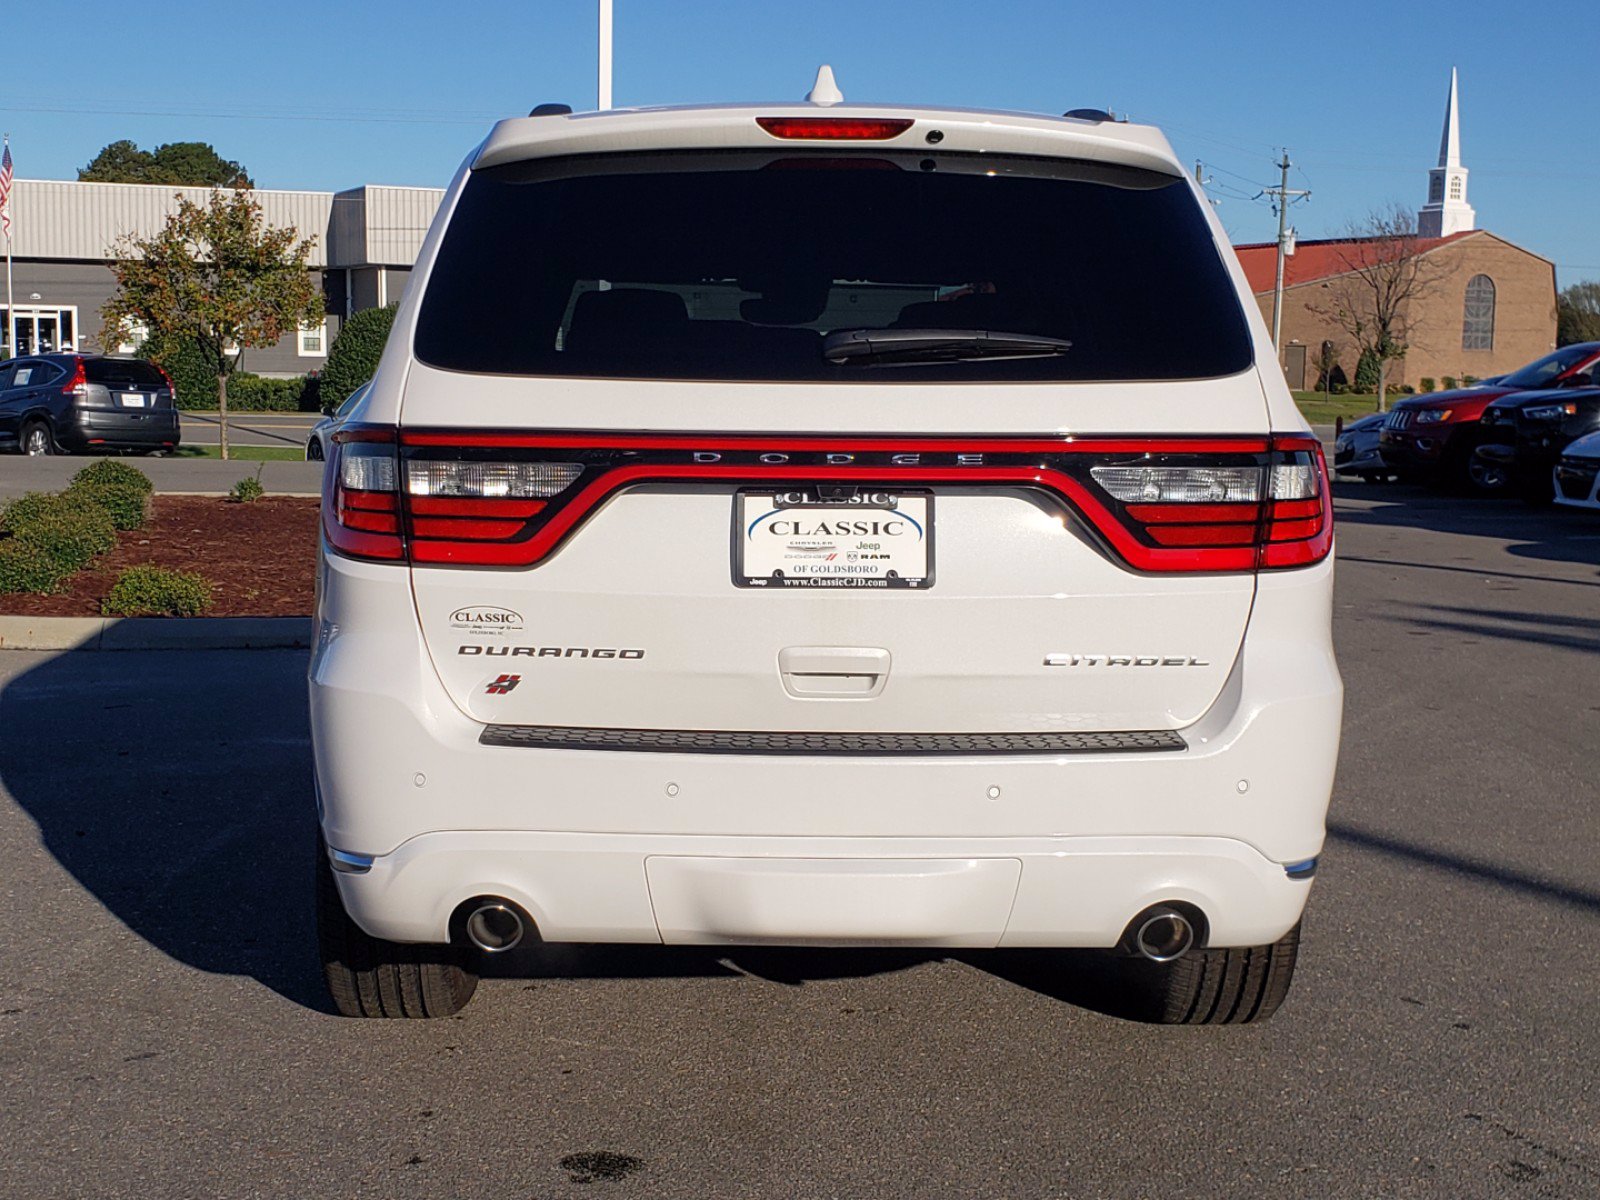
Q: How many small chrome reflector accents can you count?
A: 2